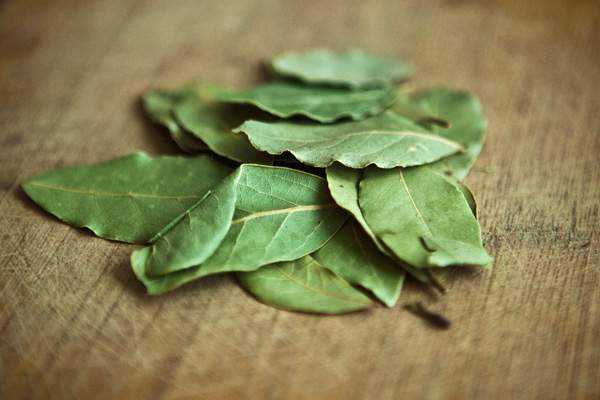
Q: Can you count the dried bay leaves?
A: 12